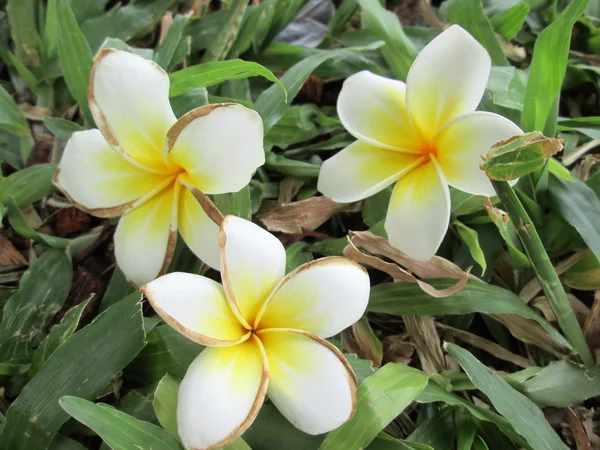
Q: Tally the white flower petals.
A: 15